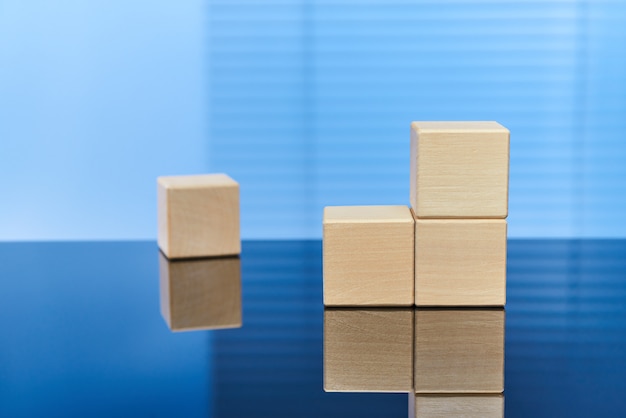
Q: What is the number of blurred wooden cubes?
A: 1